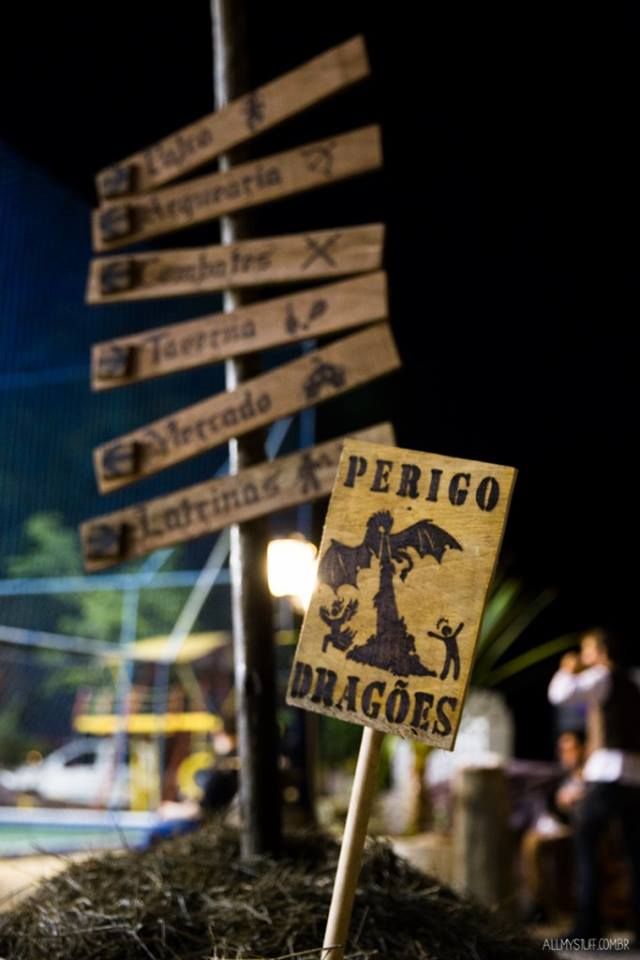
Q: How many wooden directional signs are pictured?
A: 6